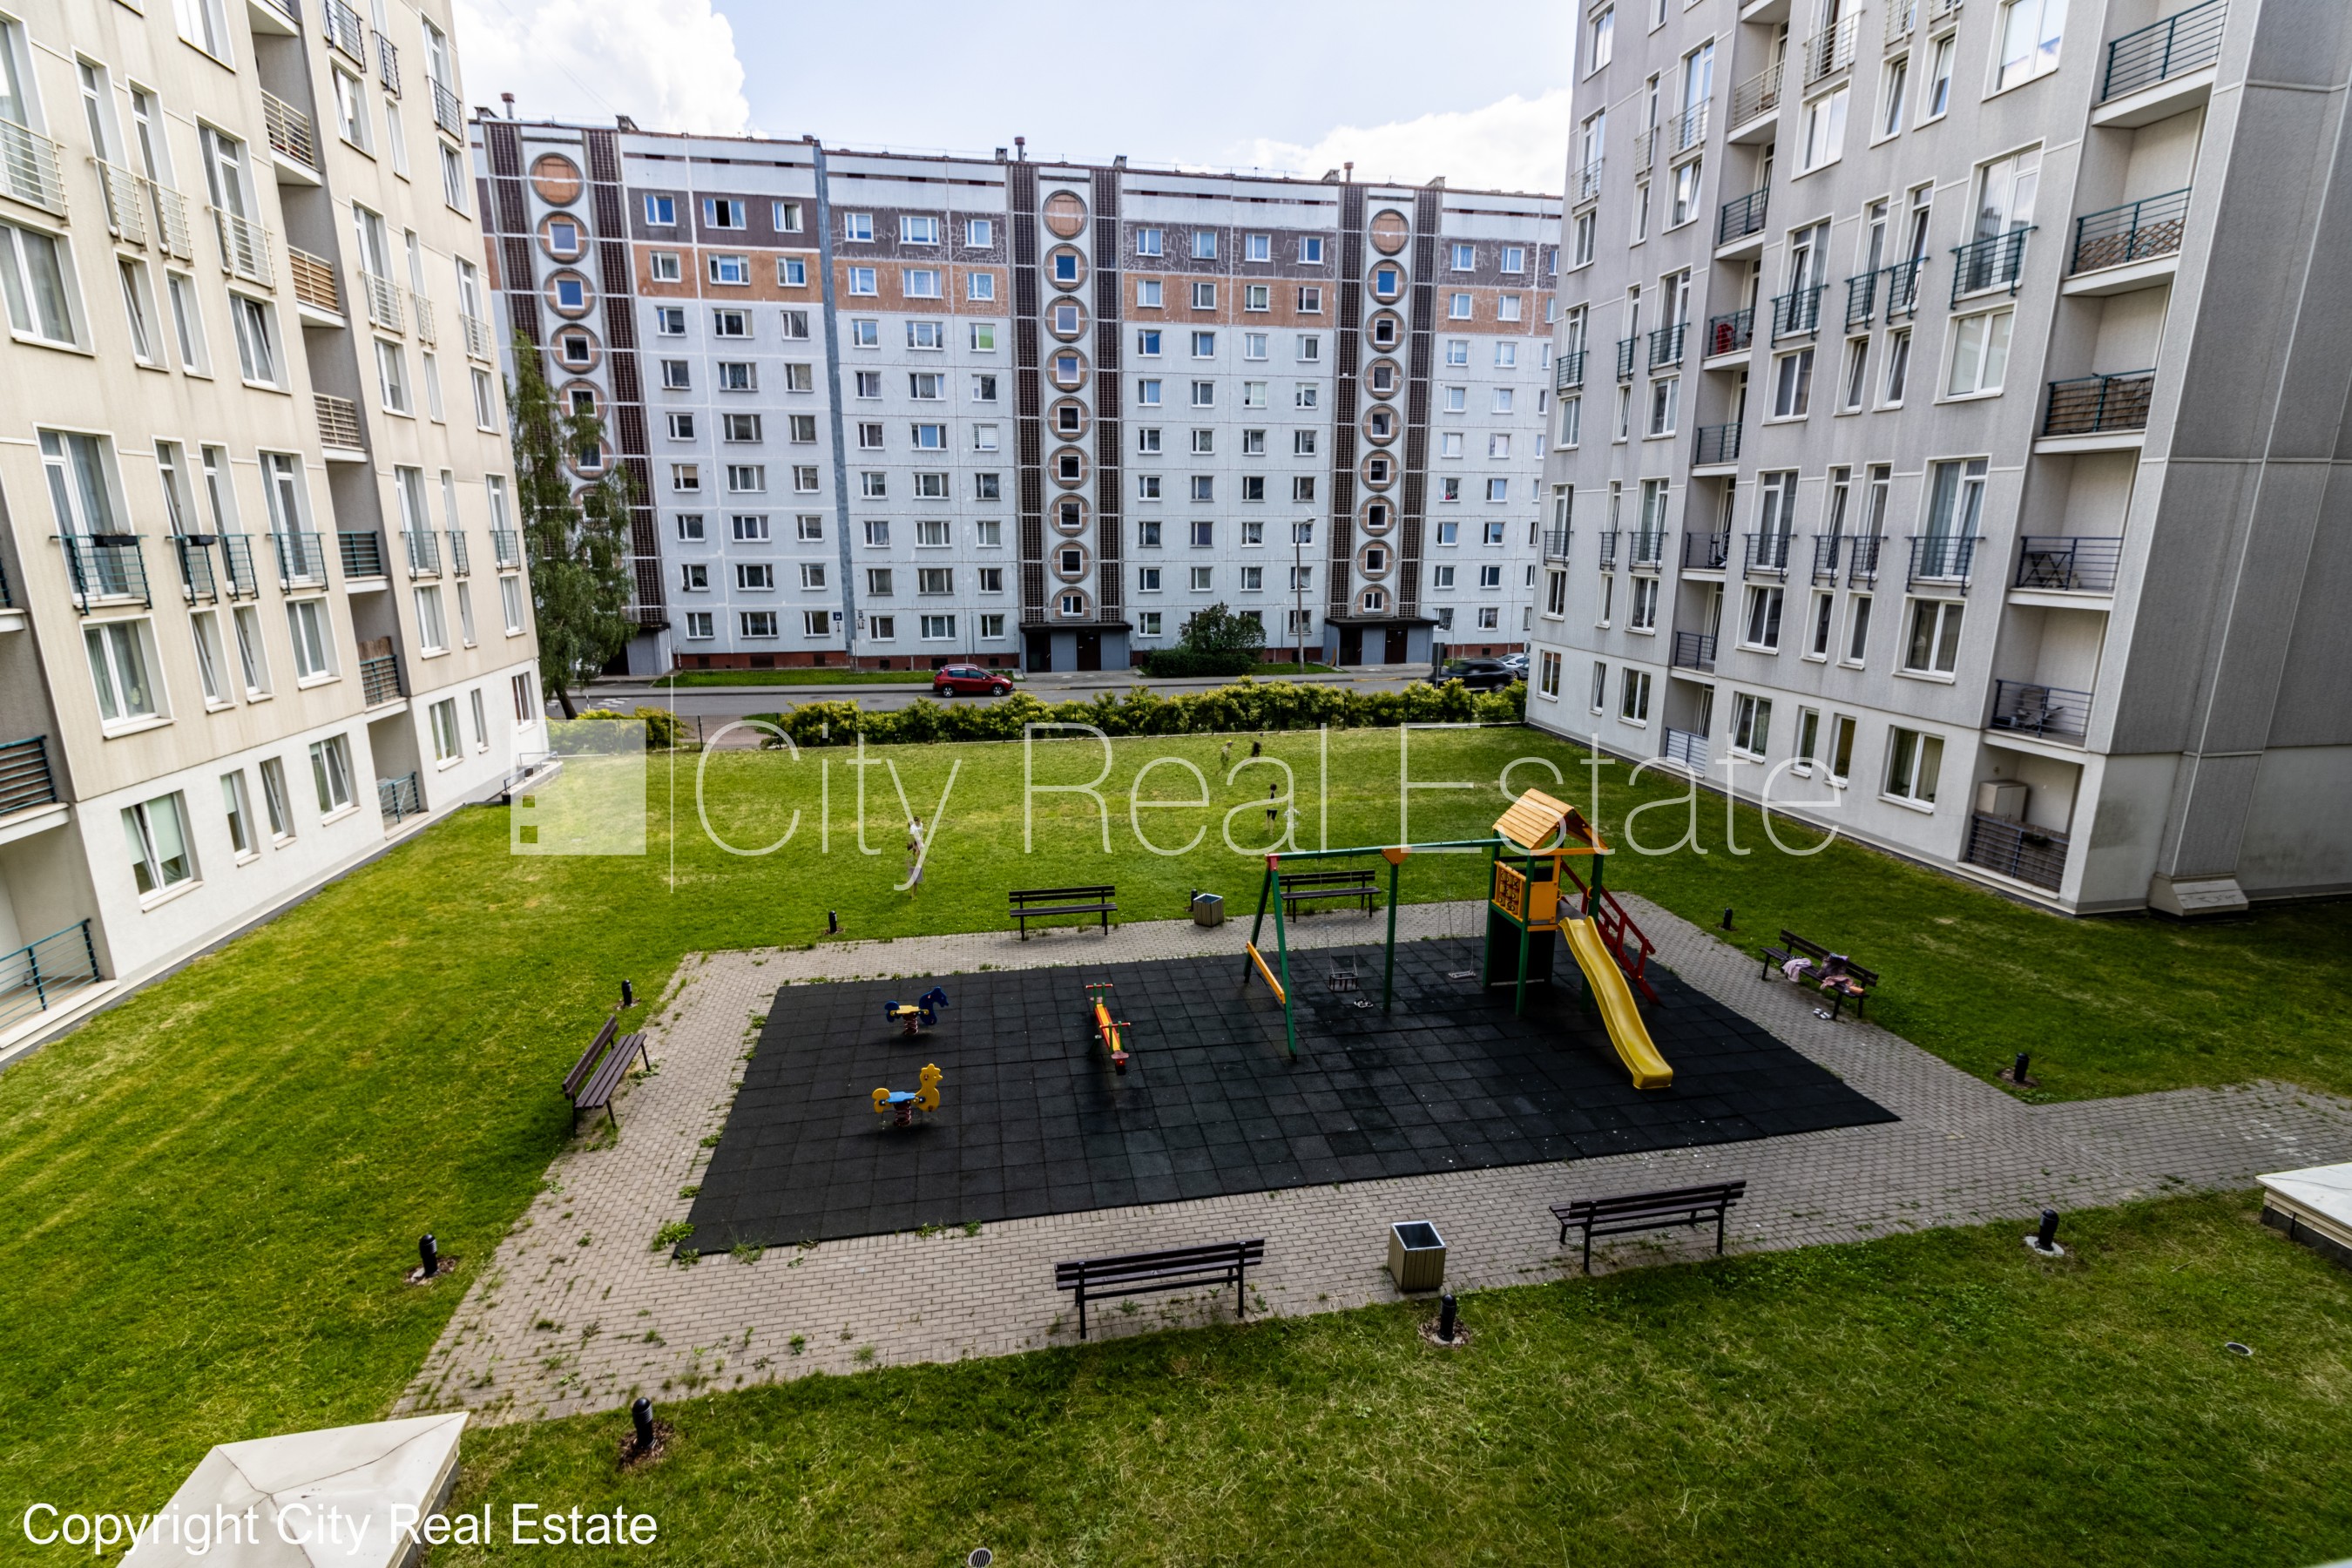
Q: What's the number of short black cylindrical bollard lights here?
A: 9